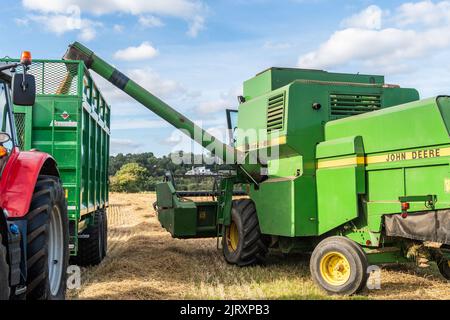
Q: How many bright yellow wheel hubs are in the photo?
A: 2